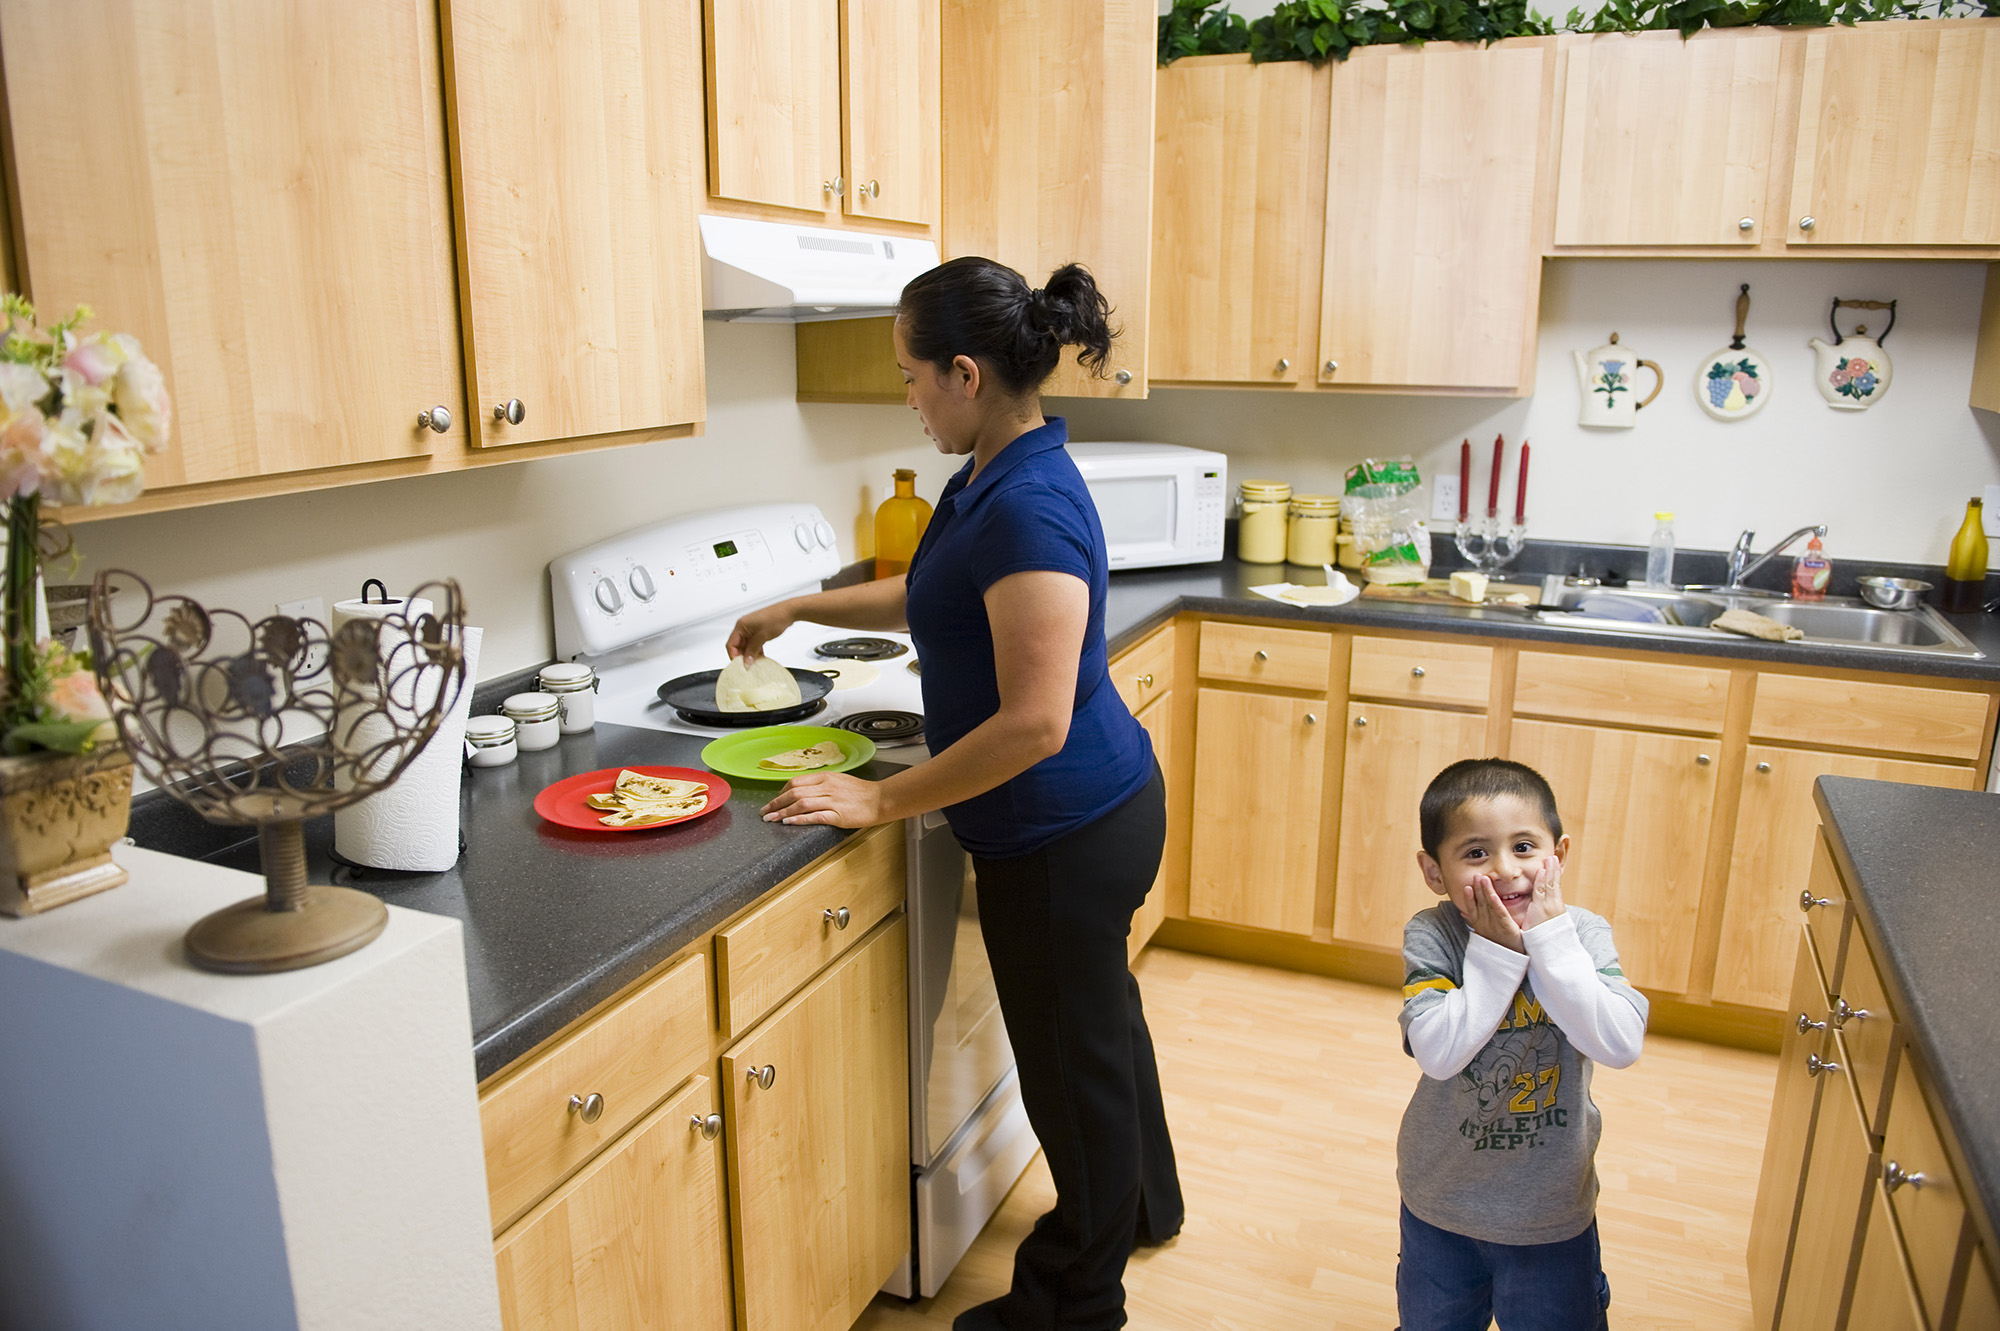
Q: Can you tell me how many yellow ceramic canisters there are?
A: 3